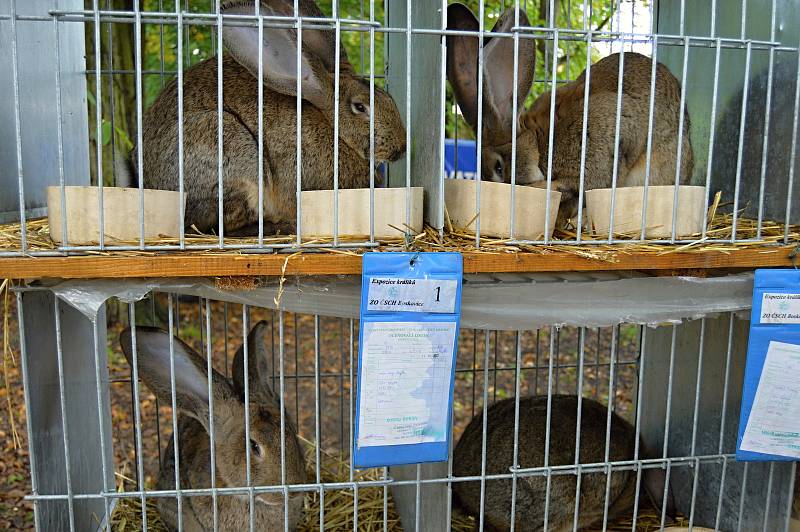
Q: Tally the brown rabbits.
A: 4